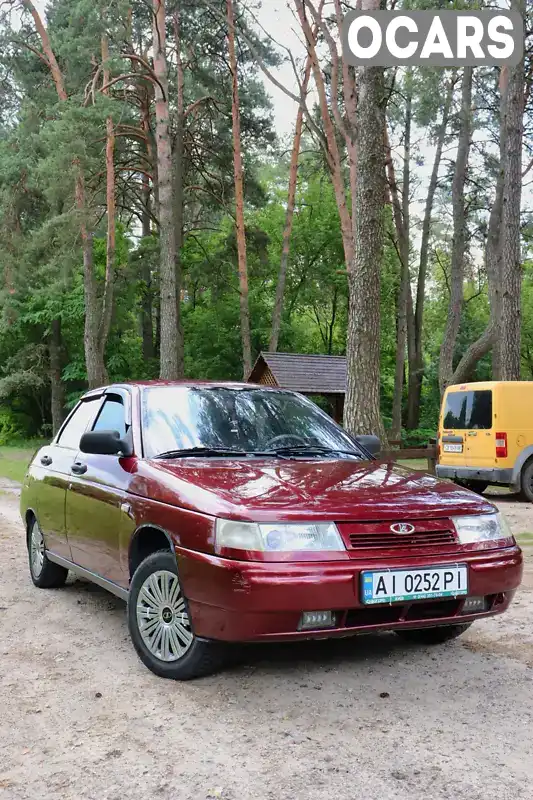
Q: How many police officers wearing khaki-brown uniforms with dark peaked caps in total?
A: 0